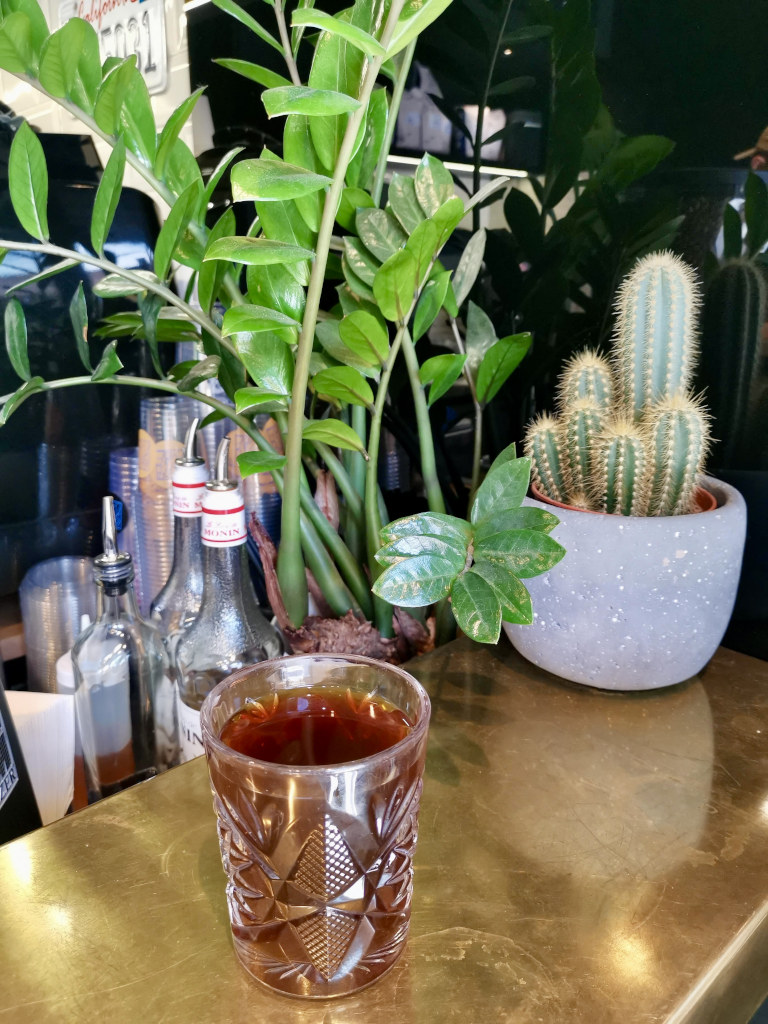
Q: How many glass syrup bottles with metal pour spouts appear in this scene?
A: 3